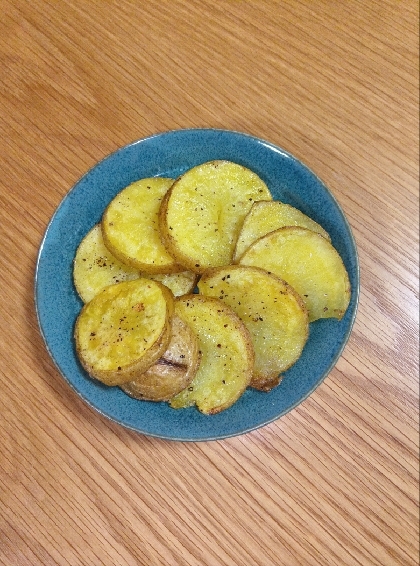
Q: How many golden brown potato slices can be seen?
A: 9